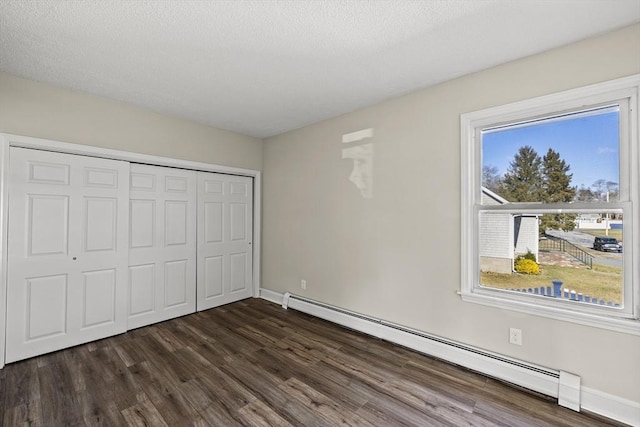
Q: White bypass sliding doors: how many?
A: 3